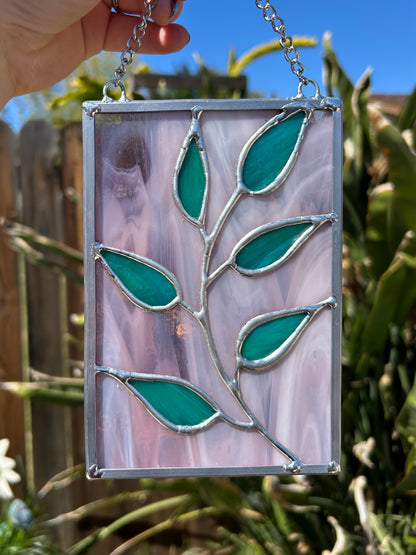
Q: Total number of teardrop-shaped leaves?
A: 6